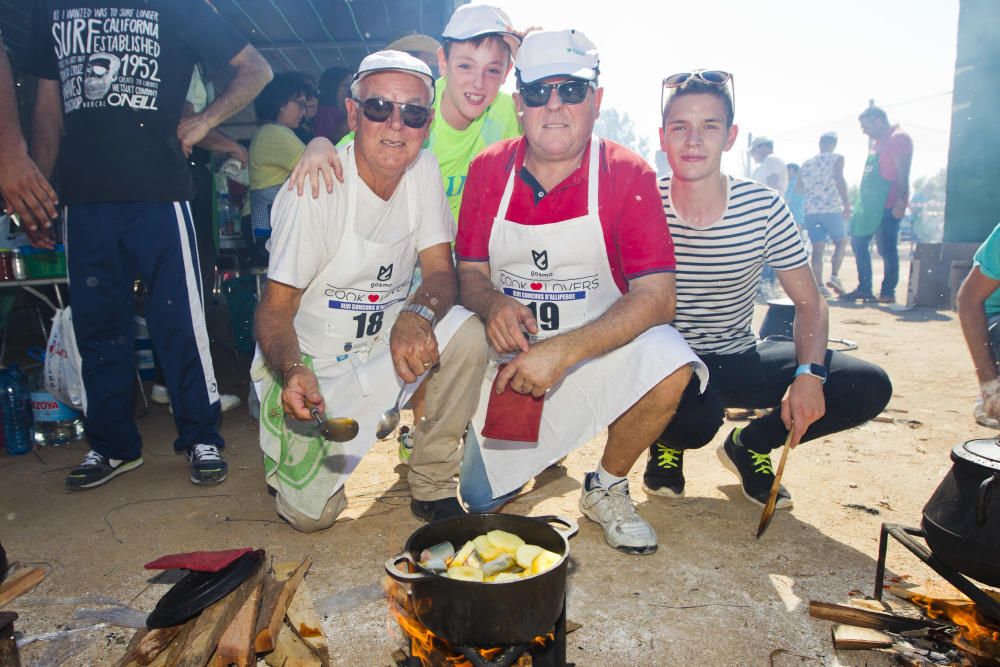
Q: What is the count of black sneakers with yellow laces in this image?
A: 2